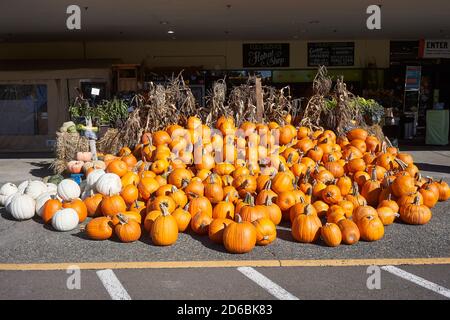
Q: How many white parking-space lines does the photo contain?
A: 3